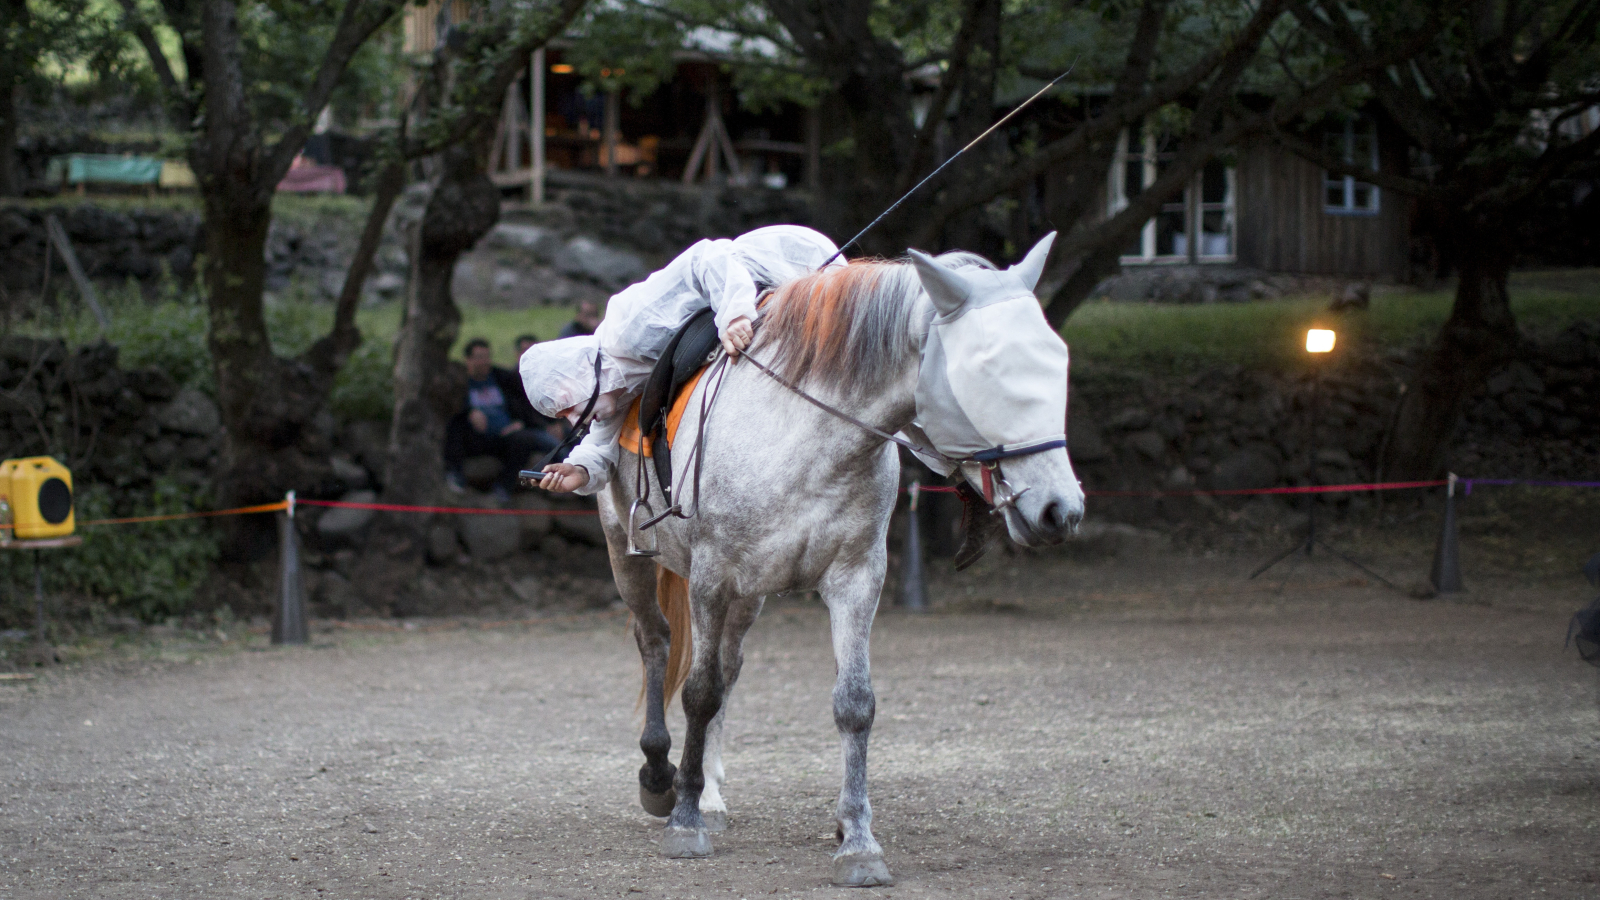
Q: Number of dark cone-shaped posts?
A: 3